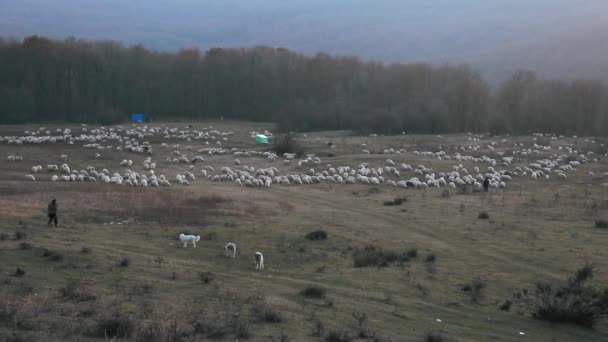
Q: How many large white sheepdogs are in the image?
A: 3